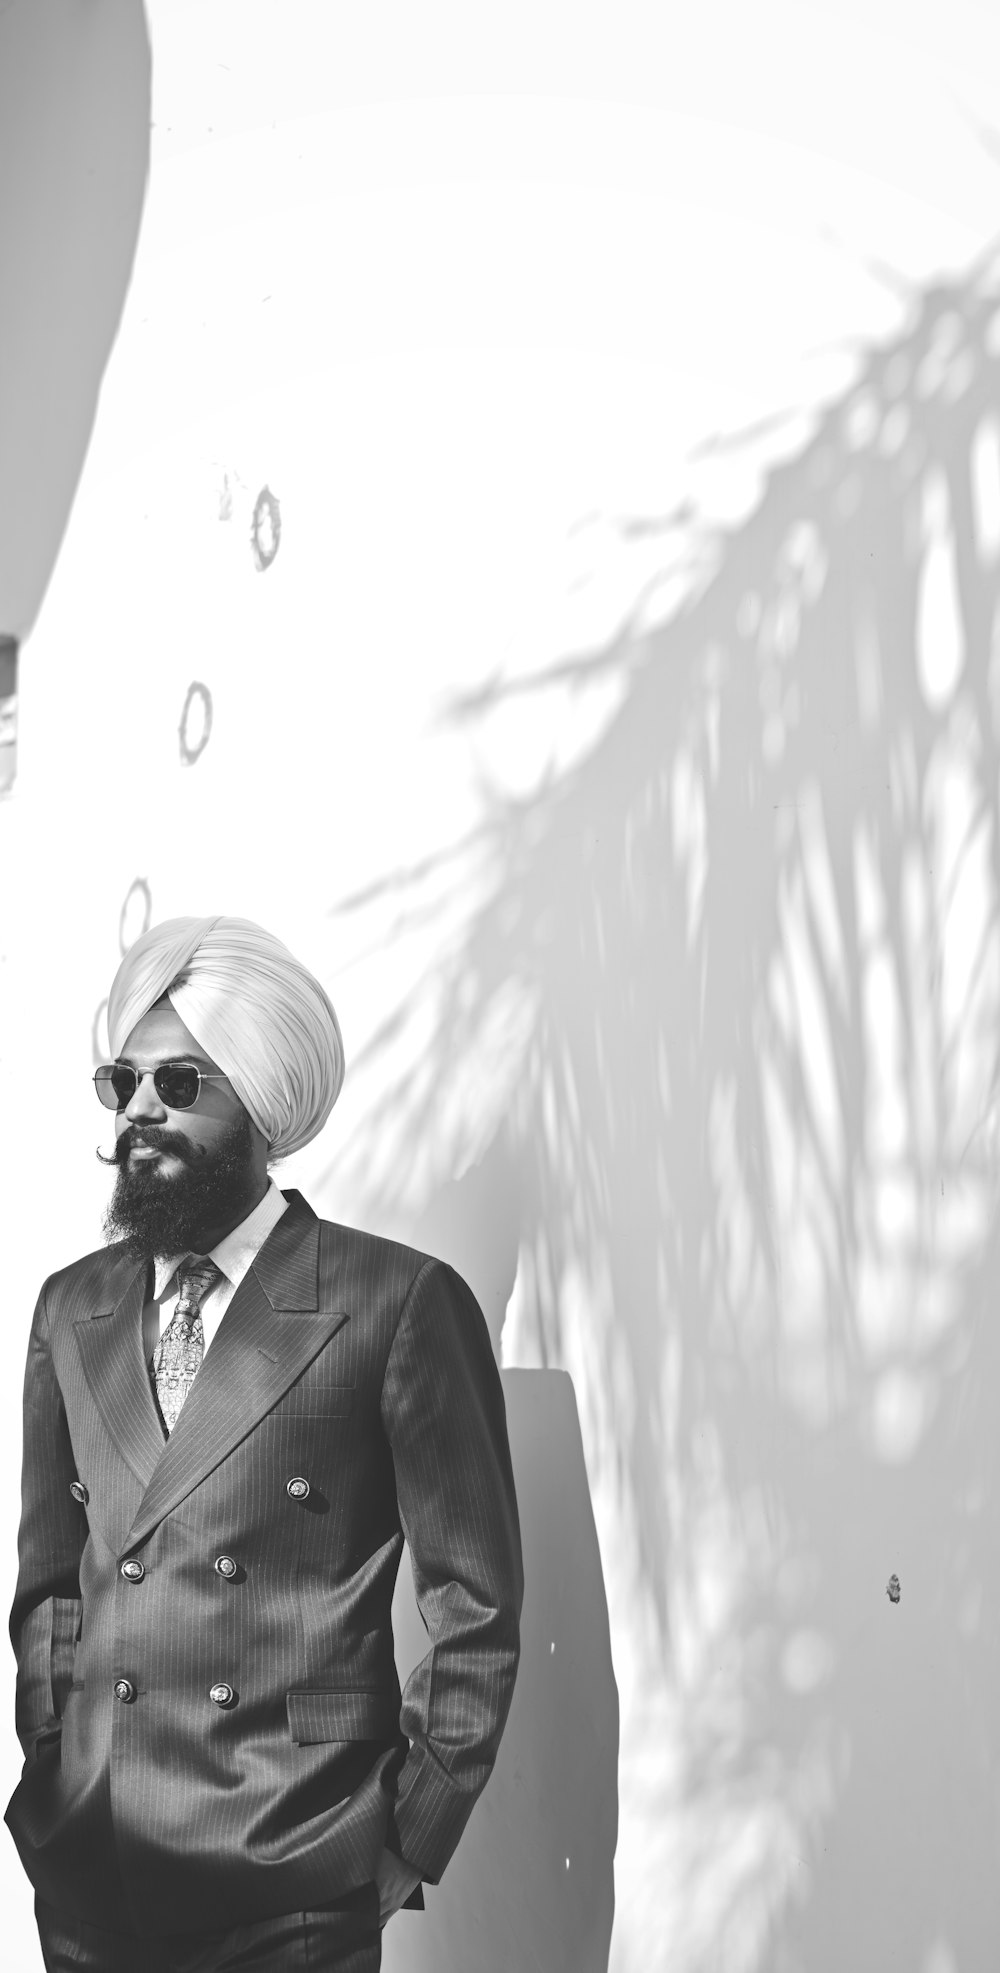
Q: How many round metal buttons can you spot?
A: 6